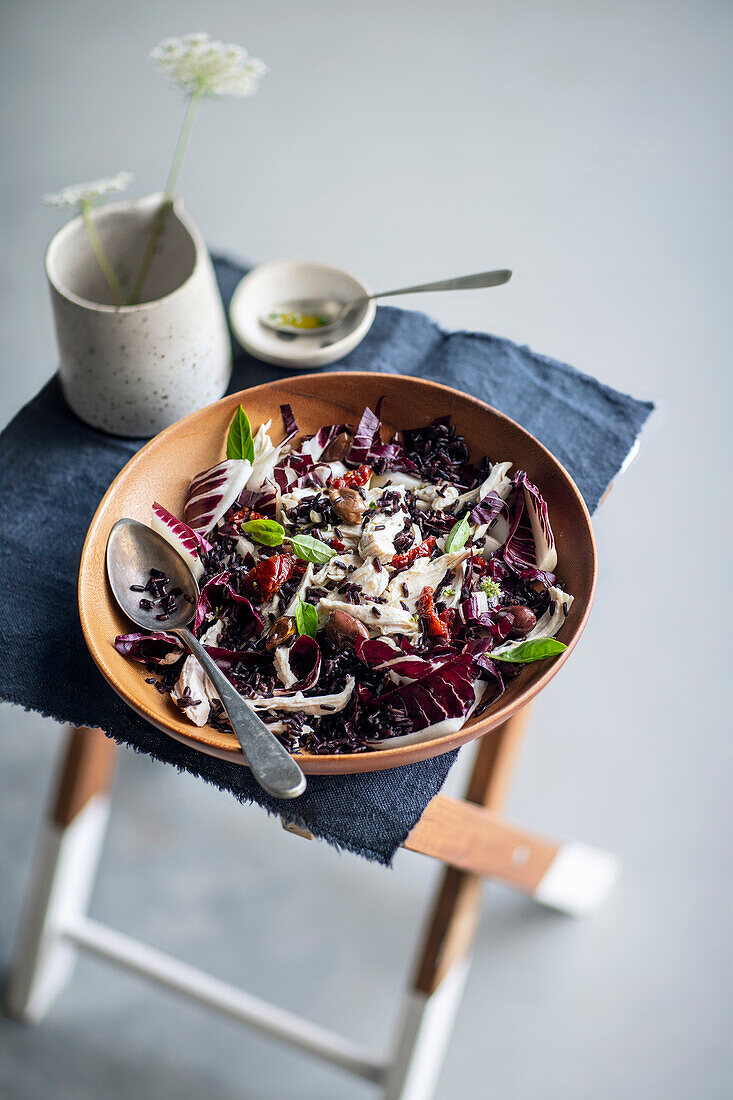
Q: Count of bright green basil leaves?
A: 6